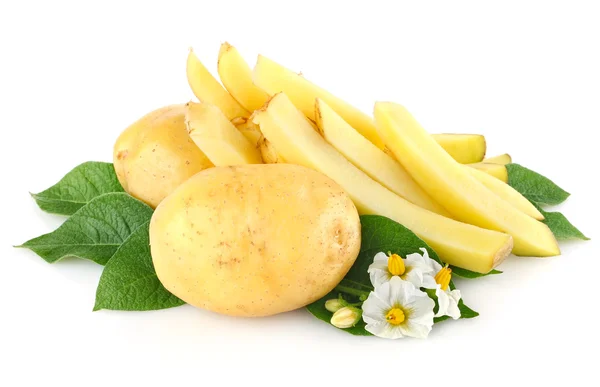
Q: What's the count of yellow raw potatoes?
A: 2